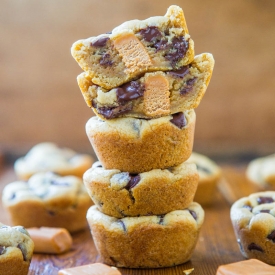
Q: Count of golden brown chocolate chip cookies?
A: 11